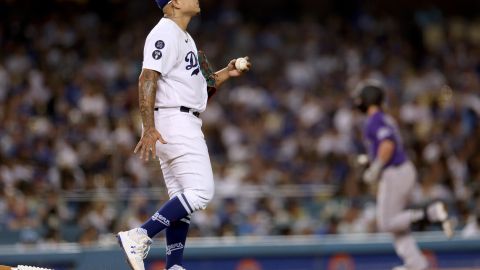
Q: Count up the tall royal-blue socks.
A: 2